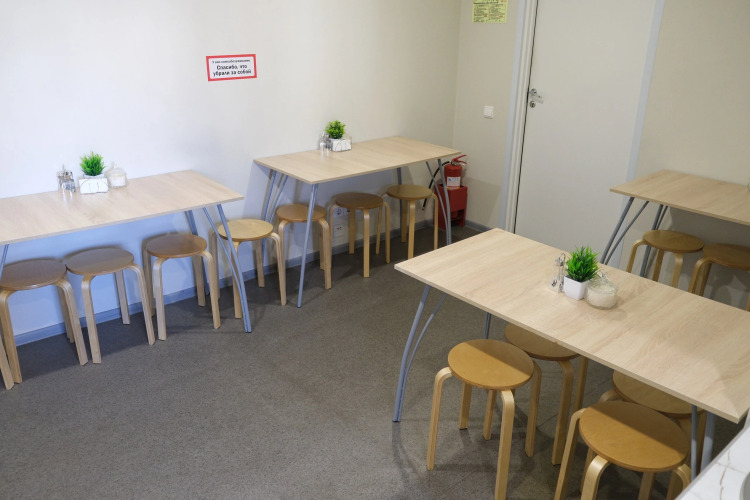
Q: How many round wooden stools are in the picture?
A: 13